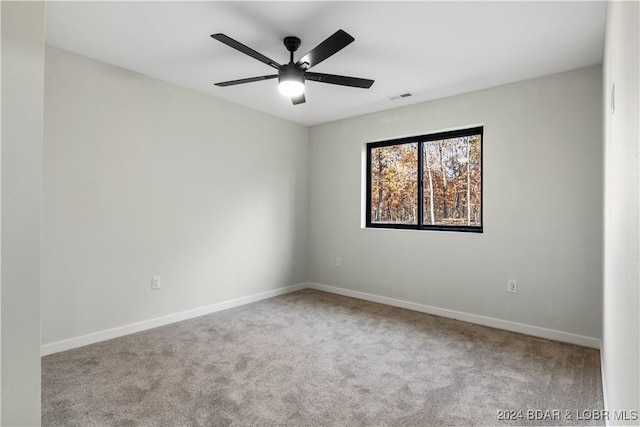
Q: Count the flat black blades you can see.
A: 5